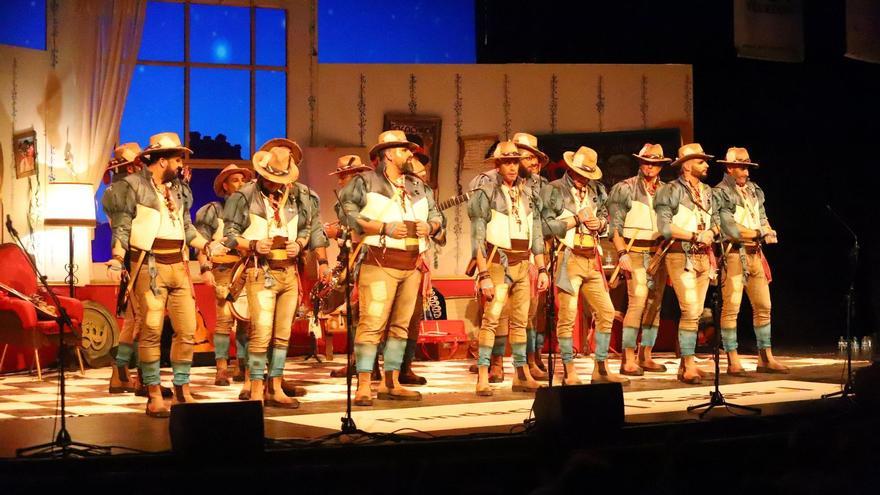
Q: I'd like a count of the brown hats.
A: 13